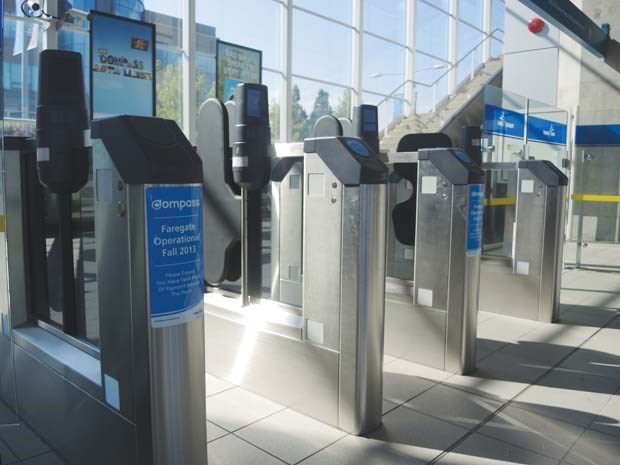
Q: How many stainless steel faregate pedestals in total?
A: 4